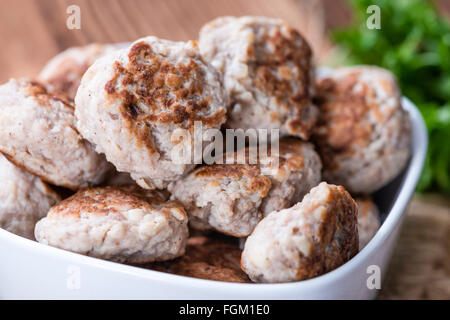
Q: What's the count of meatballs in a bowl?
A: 11